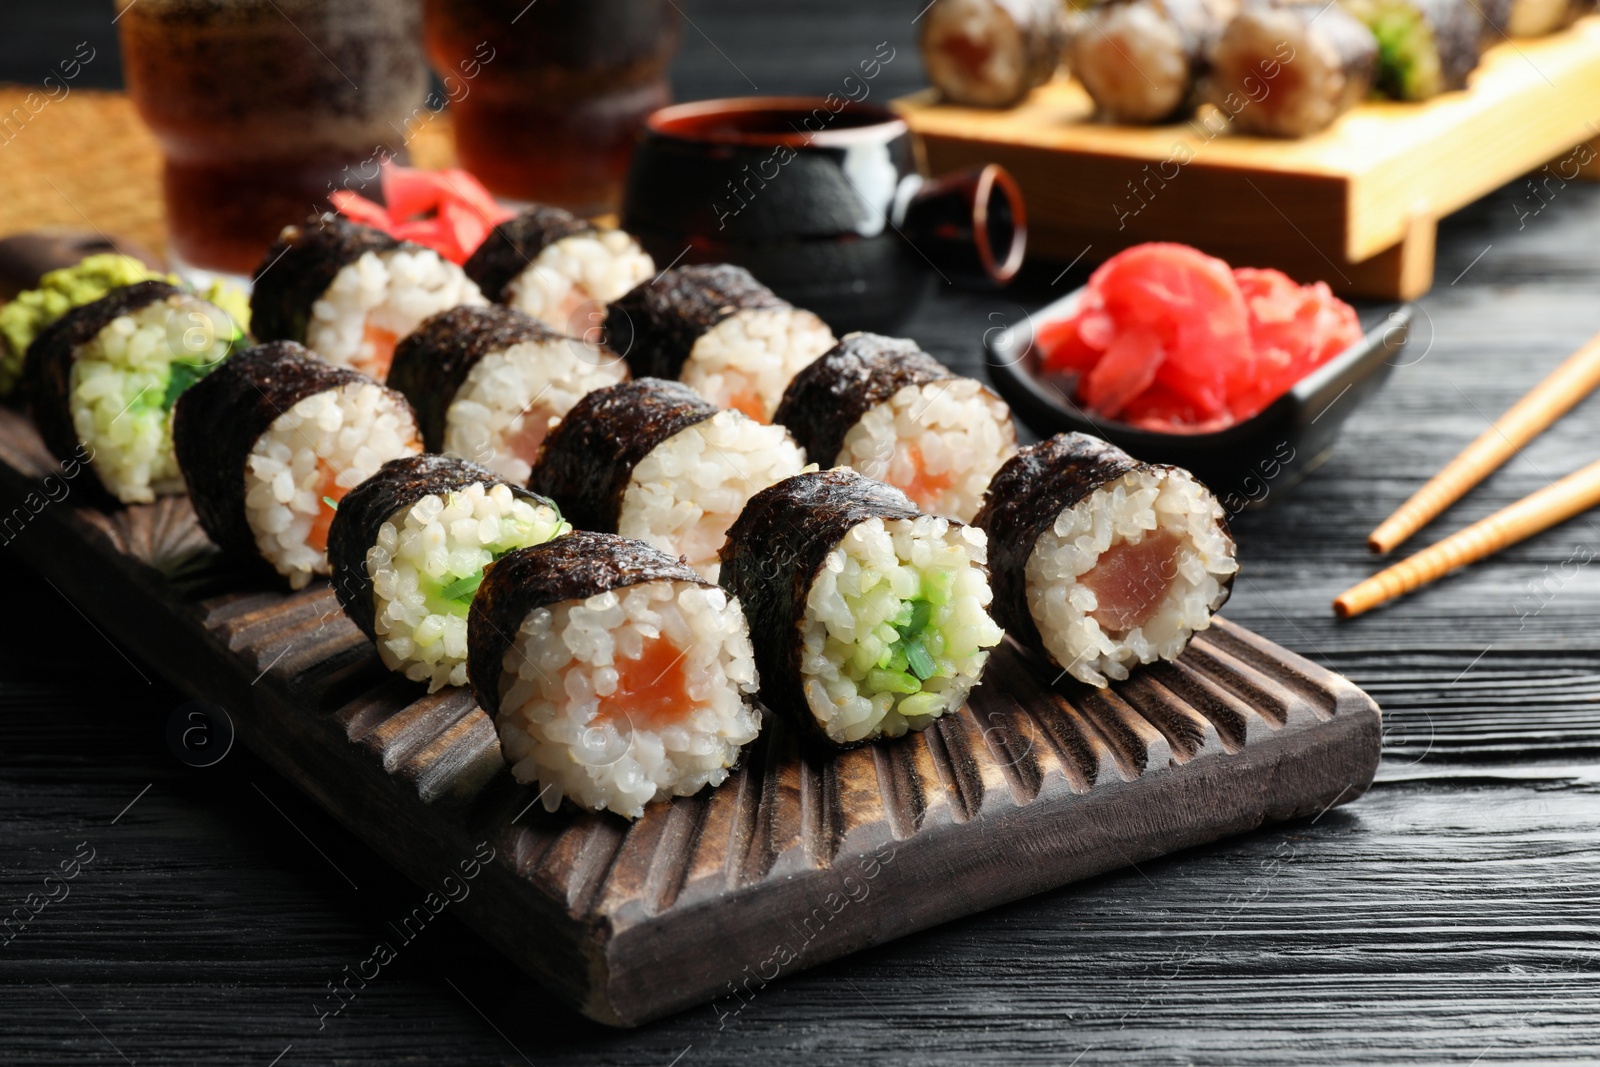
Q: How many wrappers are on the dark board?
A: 12